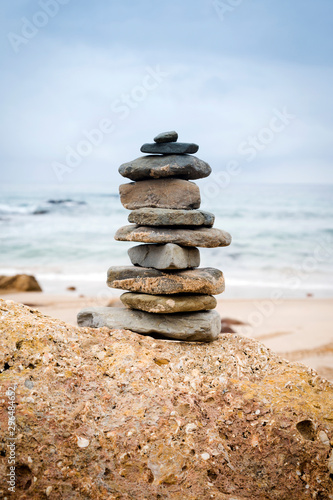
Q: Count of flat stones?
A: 10